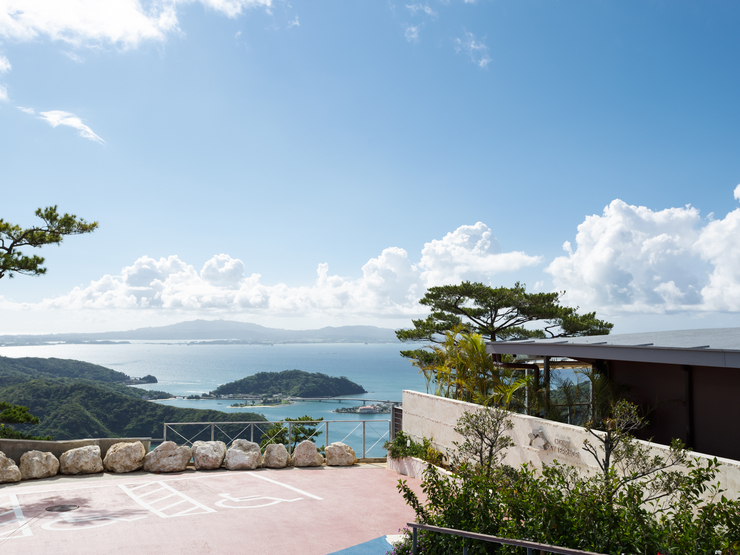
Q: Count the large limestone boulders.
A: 10